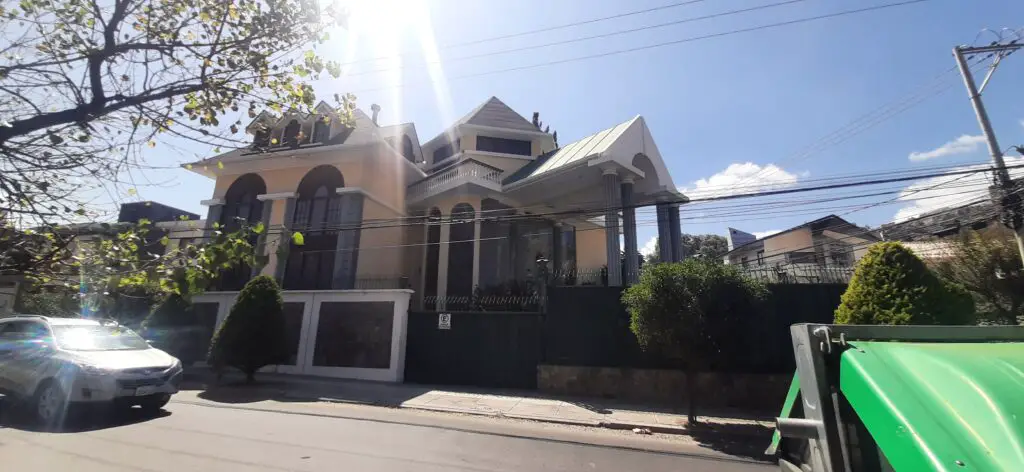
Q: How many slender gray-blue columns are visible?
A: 4